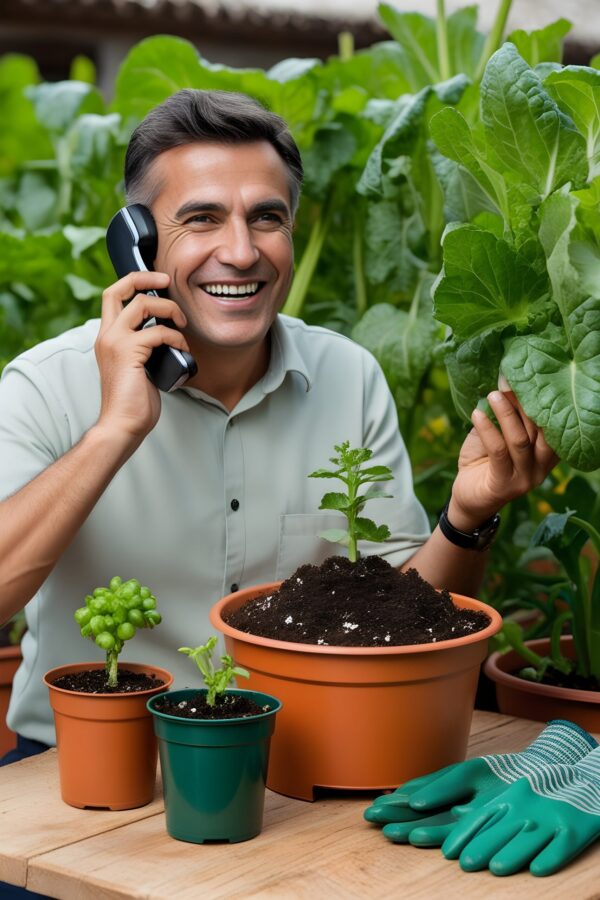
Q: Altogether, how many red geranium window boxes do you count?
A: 0